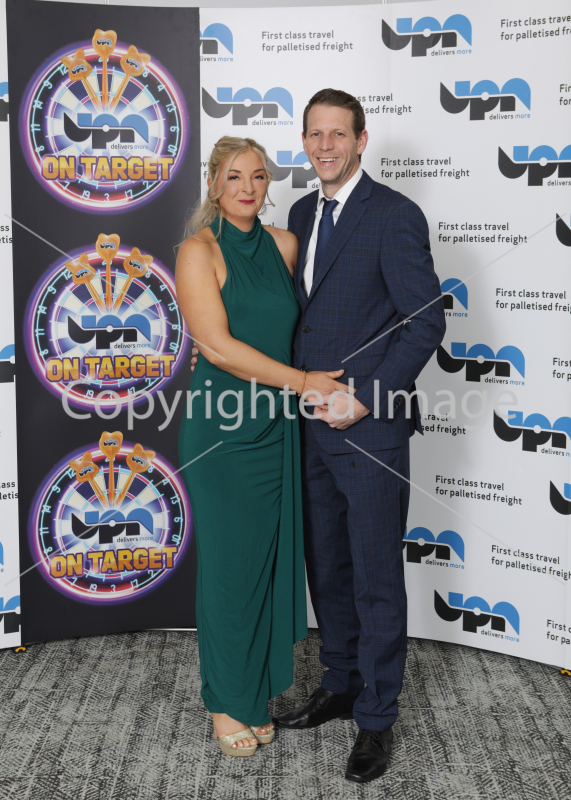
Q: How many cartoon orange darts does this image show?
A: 9